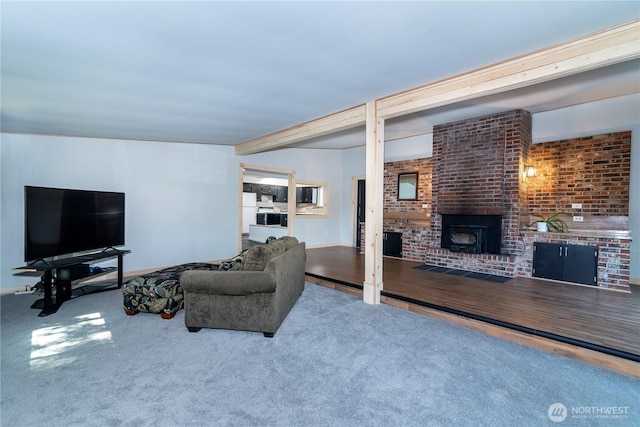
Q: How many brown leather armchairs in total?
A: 0